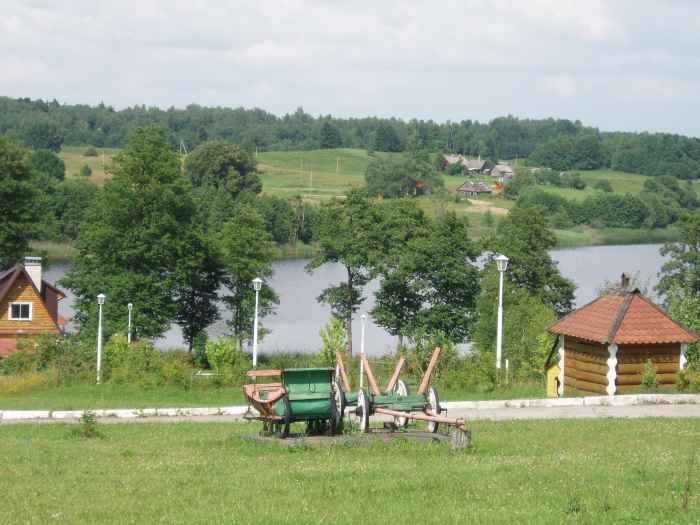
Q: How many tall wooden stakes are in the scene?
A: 4